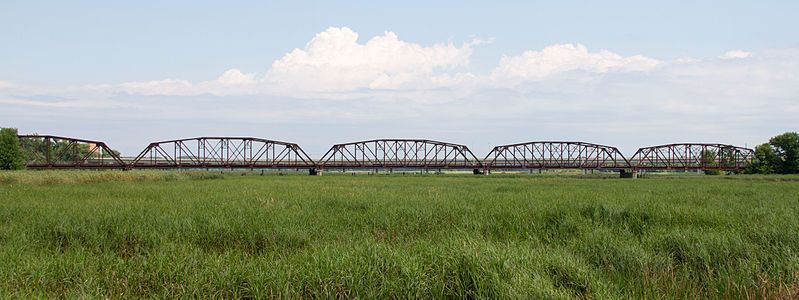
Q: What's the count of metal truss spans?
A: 5